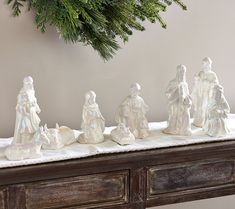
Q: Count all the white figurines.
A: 9